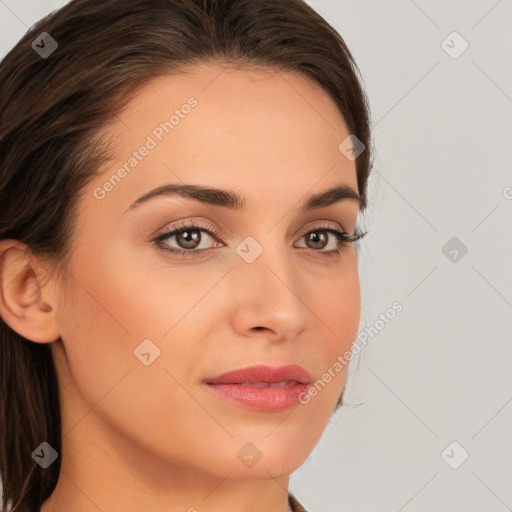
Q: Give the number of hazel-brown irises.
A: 2